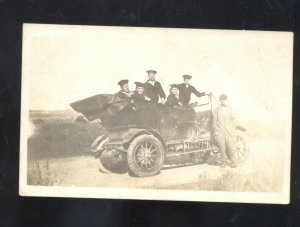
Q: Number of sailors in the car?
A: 5